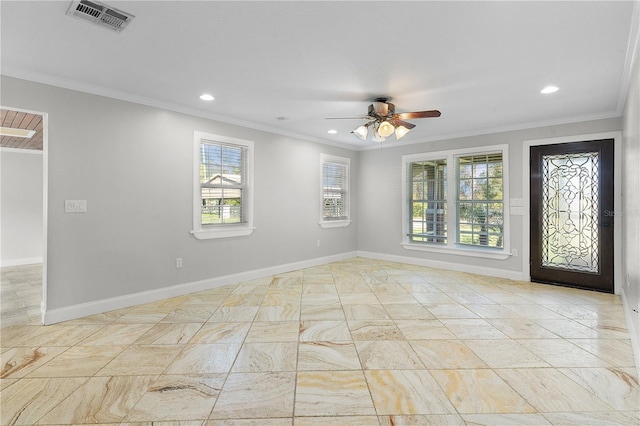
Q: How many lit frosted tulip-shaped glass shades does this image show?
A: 4